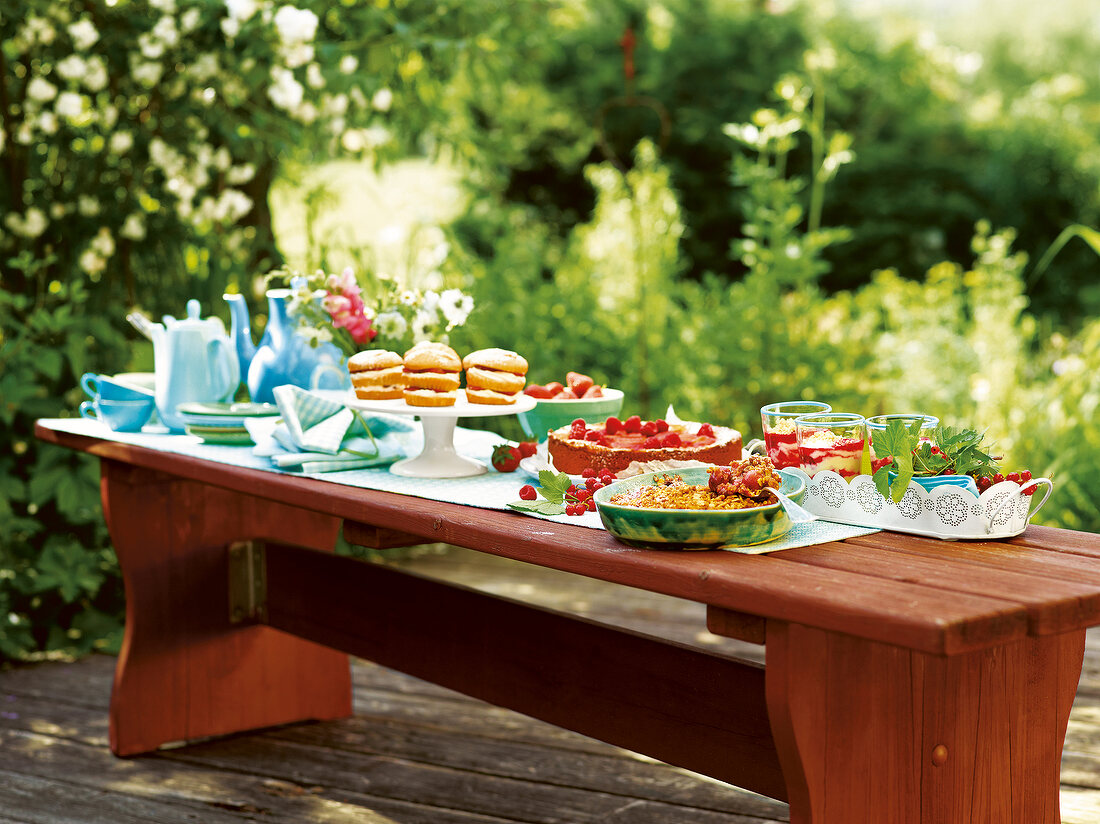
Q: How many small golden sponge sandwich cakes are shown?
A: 3